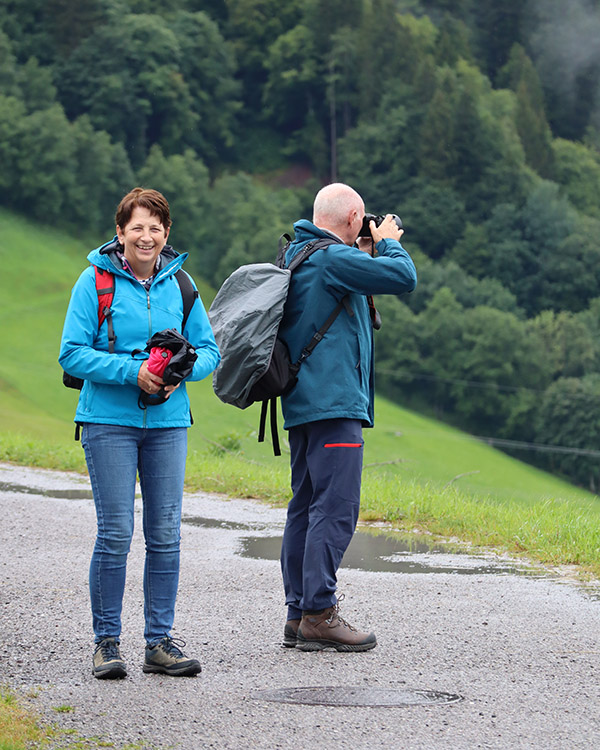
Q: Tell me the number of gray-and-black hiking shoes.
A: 2